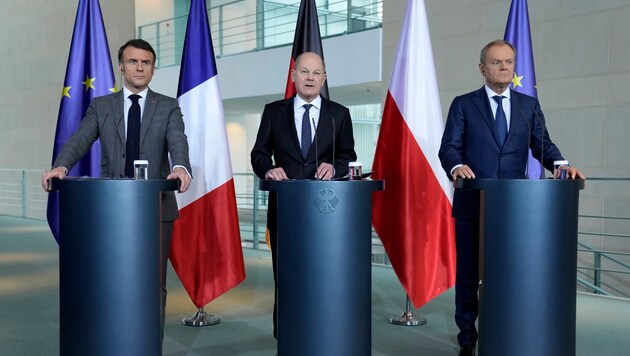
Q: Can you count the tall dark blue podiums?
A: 3